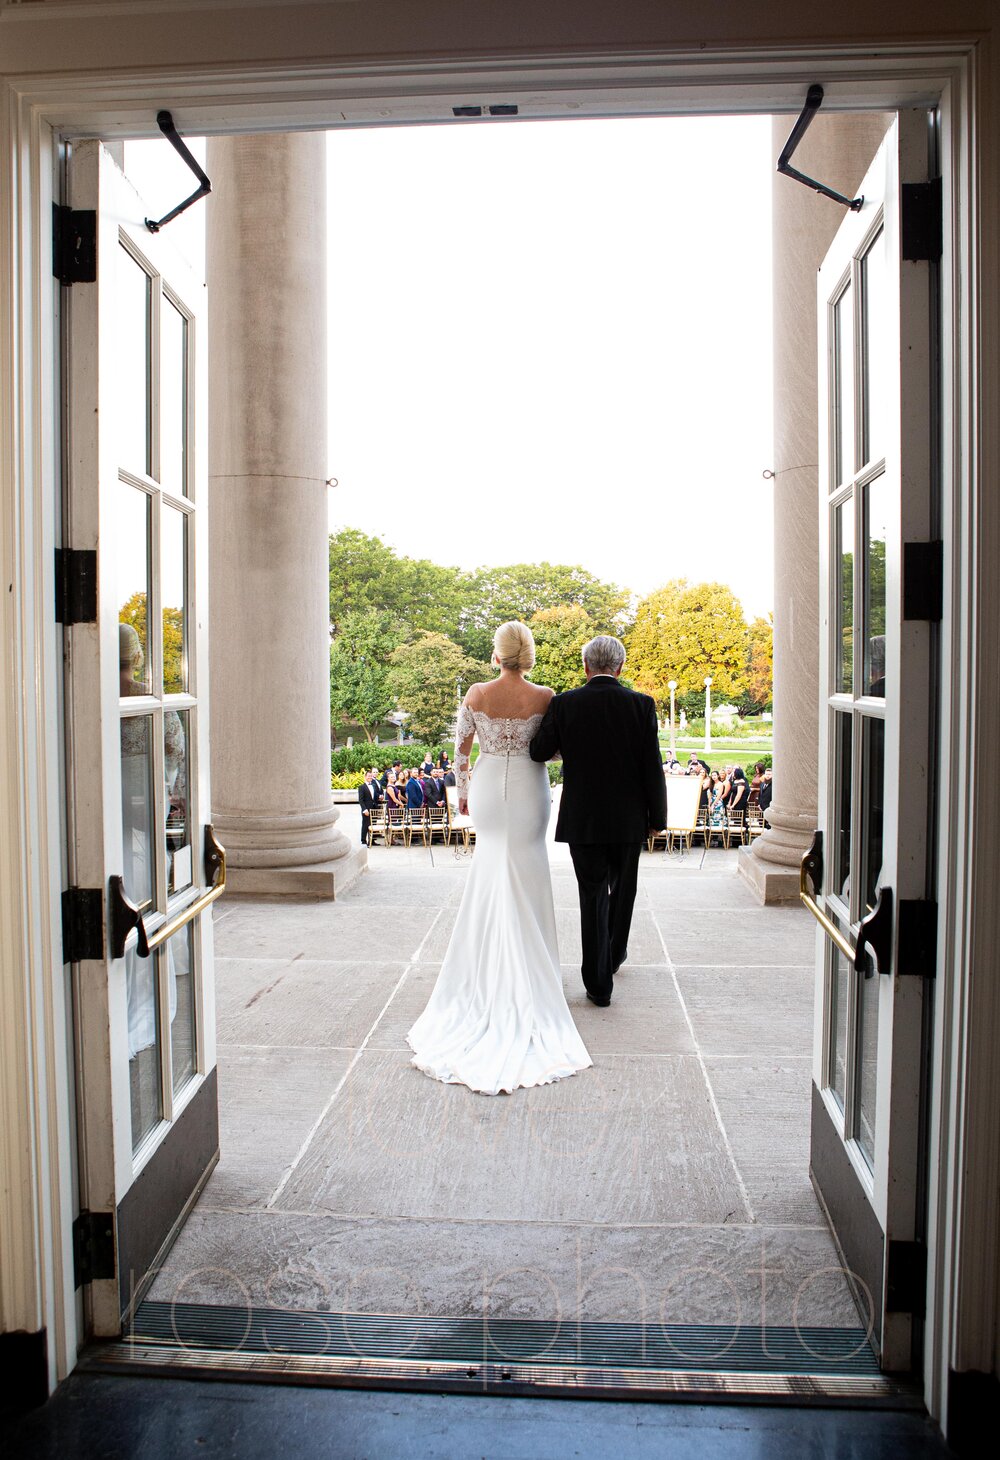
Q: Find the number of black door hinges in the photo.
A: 8